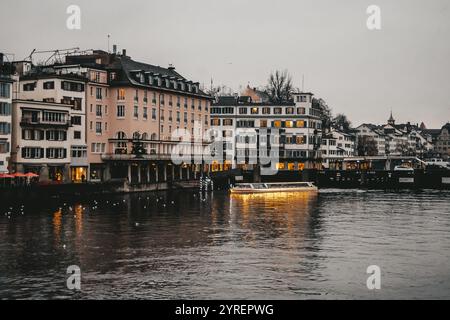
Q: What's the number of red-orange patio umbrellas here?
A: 3